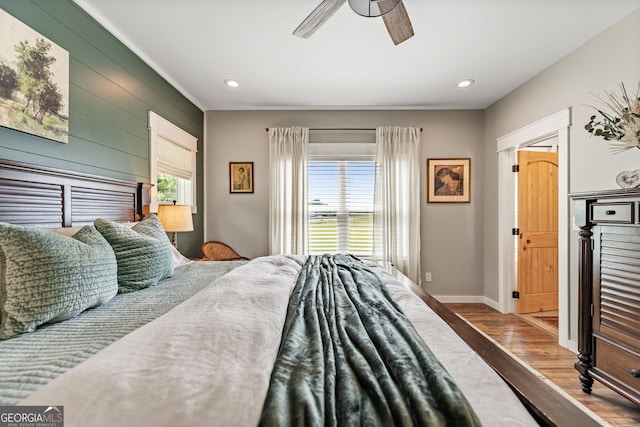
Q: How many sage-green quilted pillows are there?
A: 2